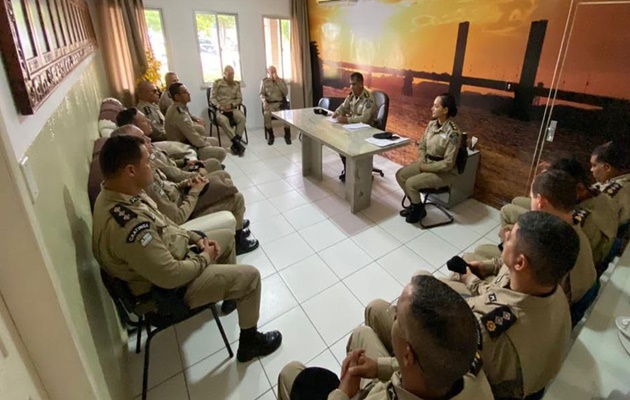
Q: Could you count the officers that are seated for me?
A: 15